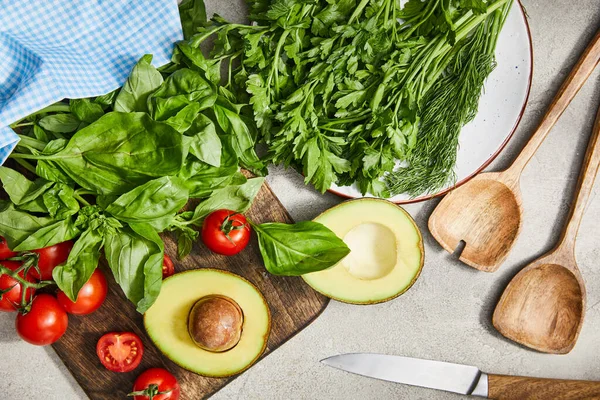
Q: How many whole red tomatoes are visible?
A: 7